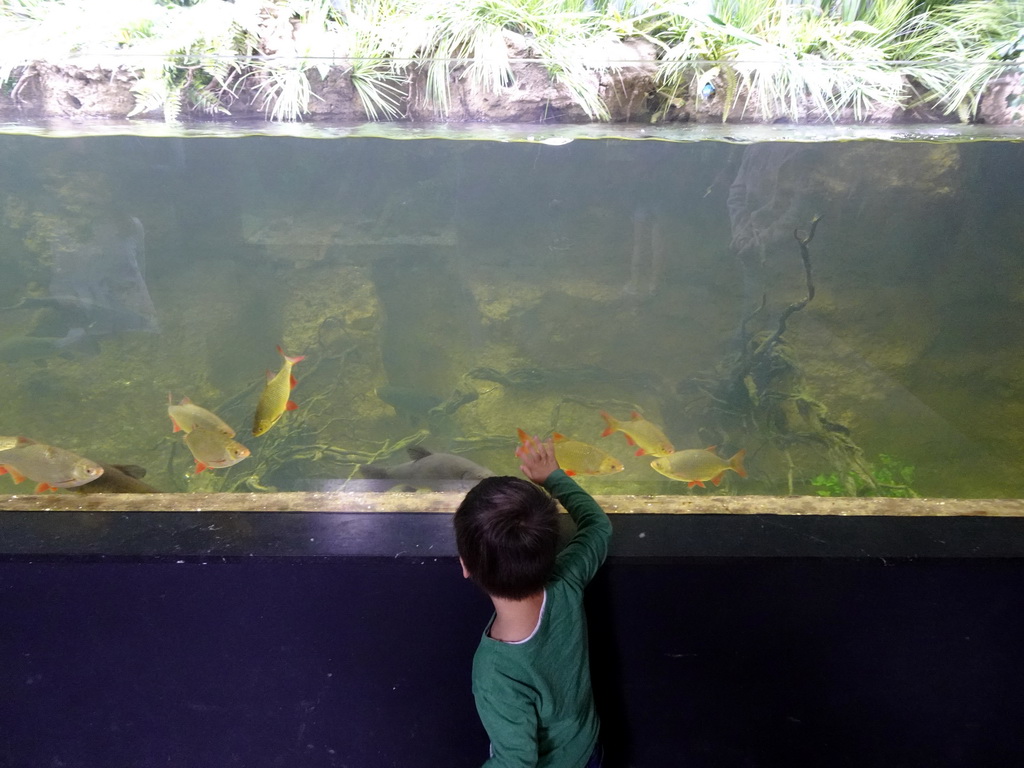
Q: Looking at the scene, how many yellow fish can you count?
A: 8